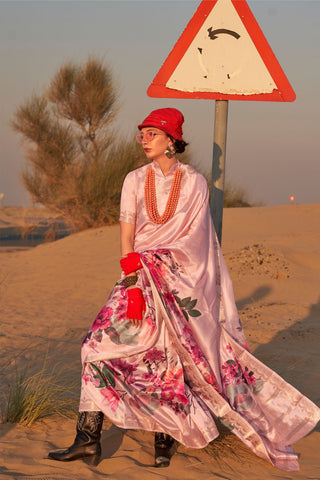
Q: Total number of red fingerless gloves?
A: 2